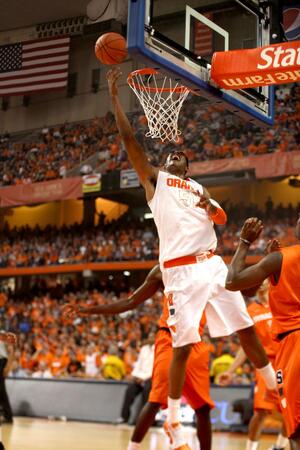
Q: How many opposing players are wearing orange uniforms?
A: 3